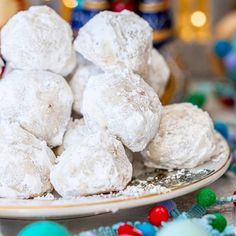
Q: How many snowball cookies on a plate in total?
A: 10